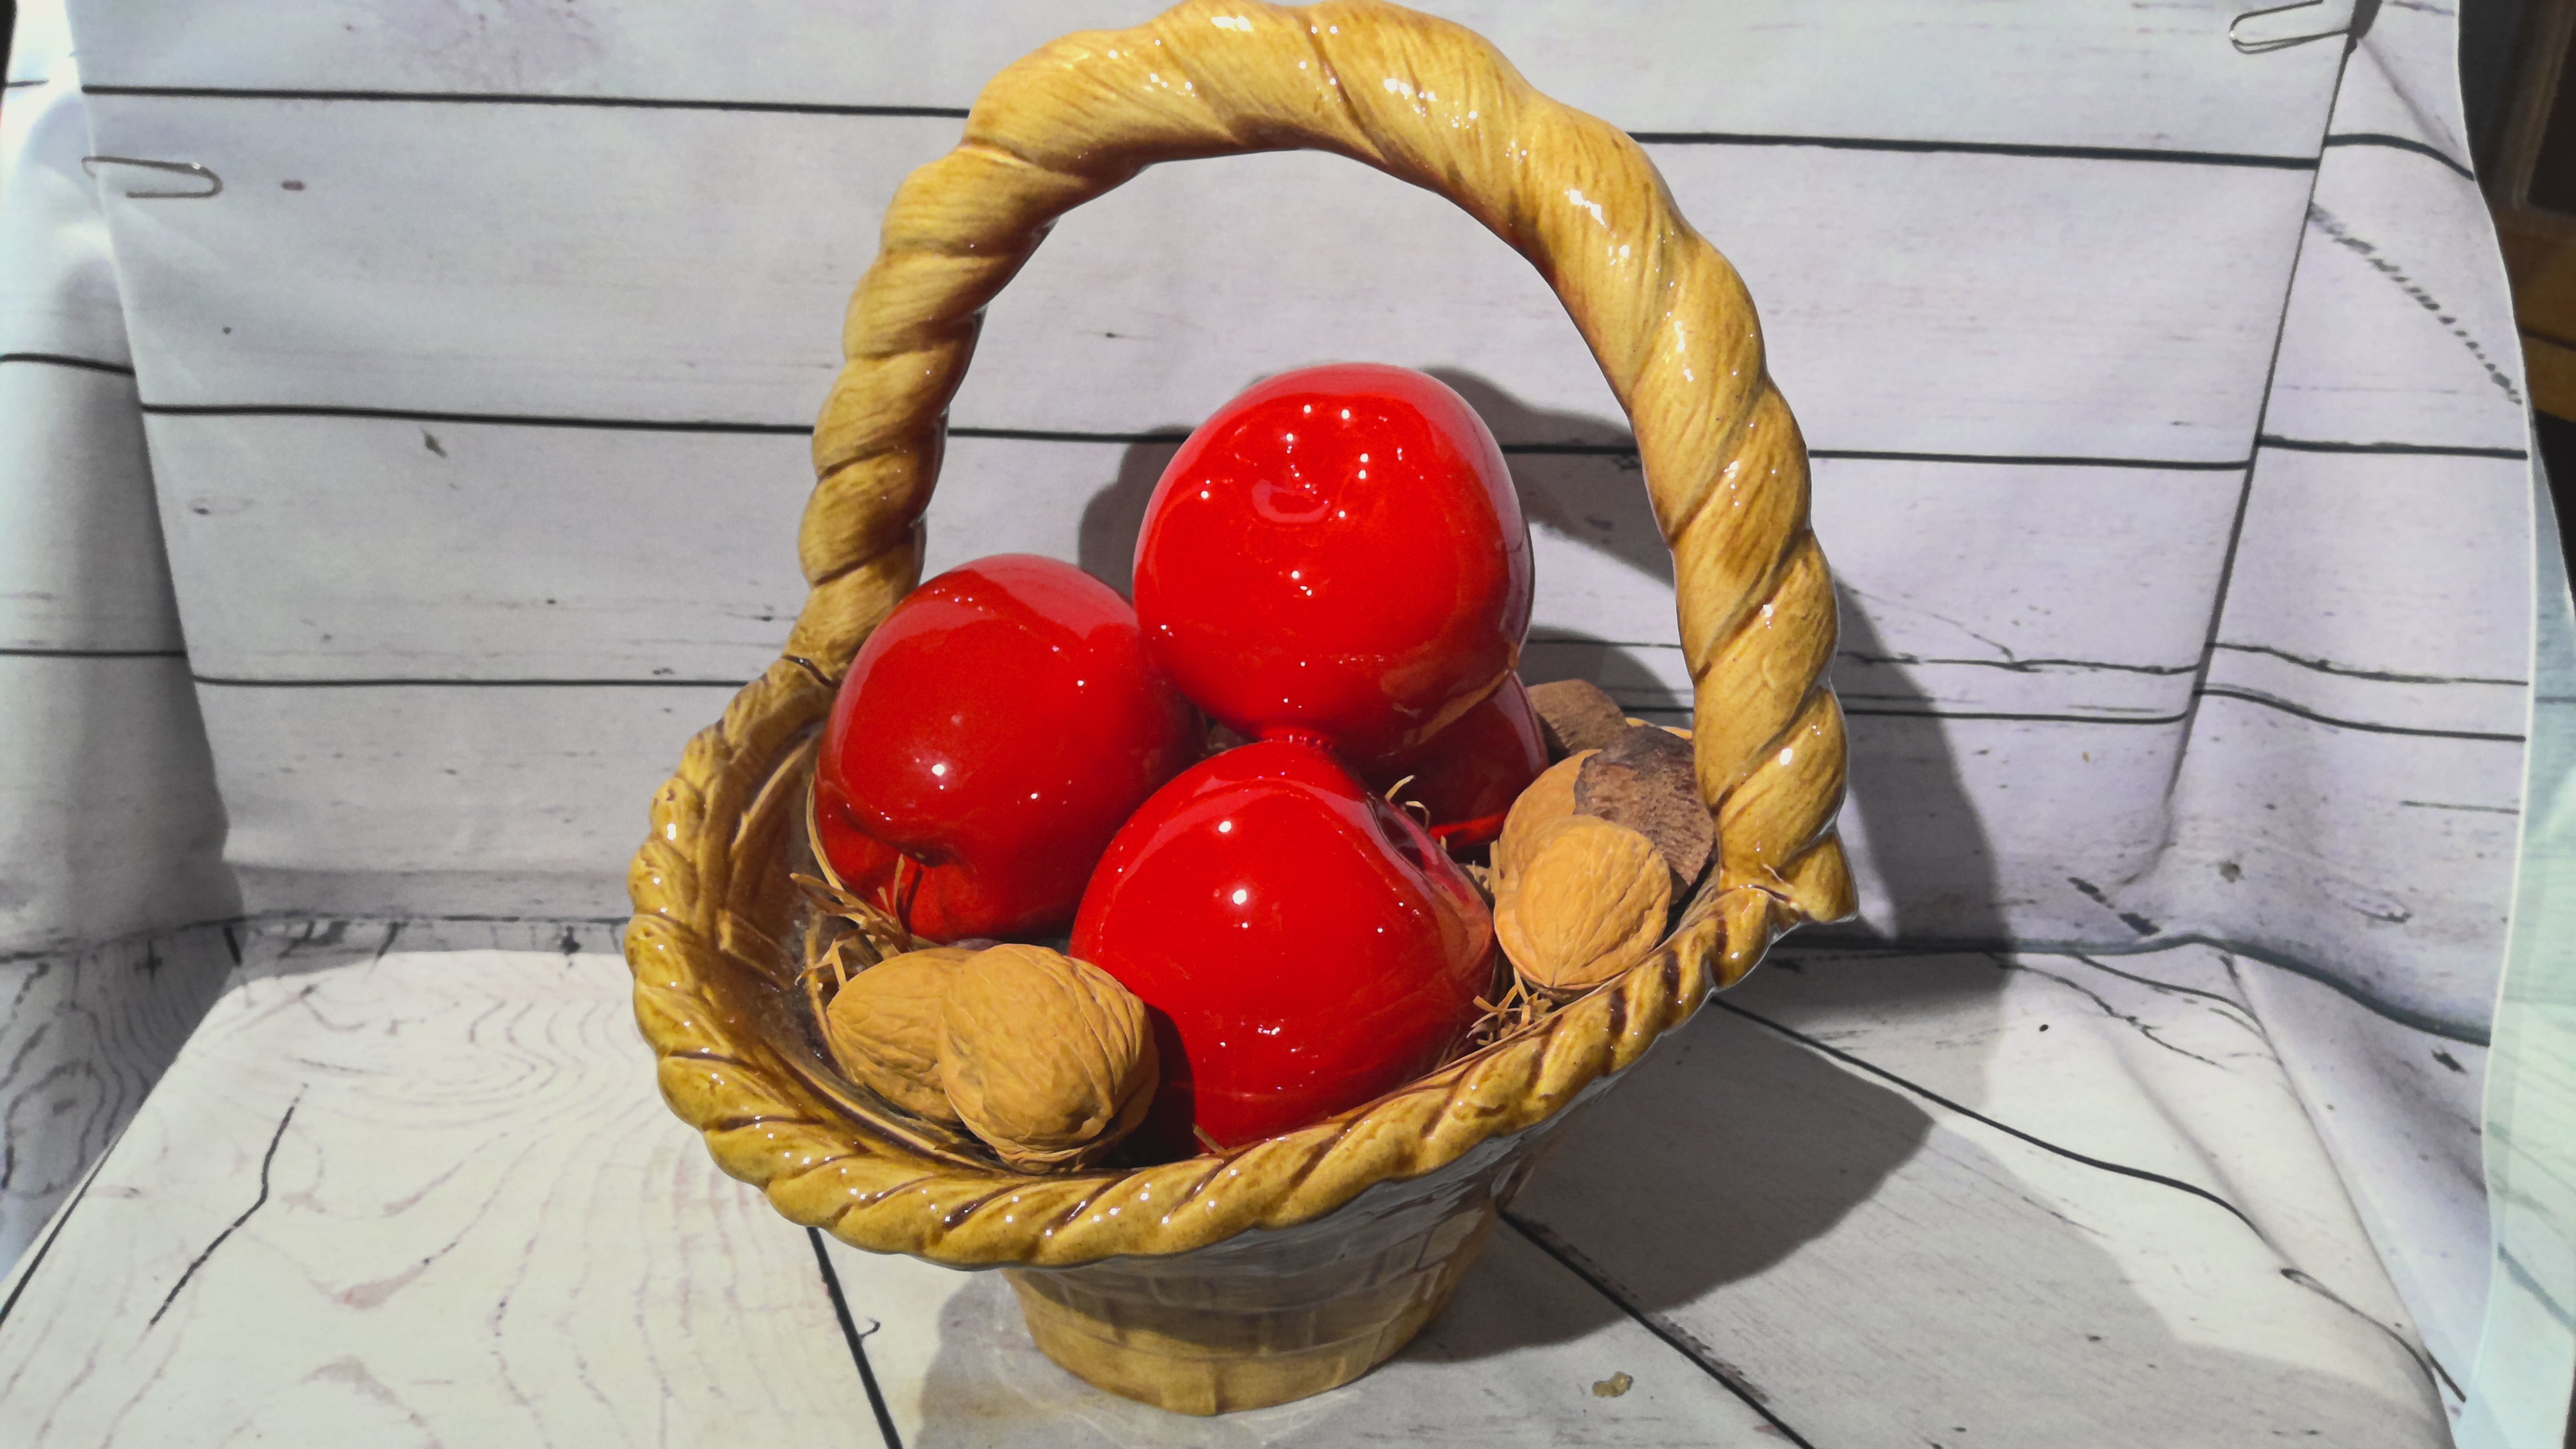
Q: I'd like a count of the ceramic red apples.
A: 4